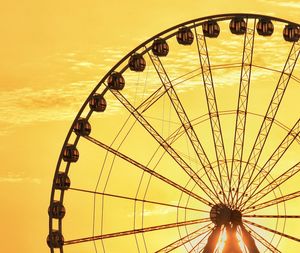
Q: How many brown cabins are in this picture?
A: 14